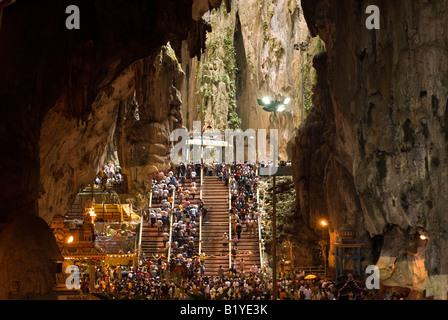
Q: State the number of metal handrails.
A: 5